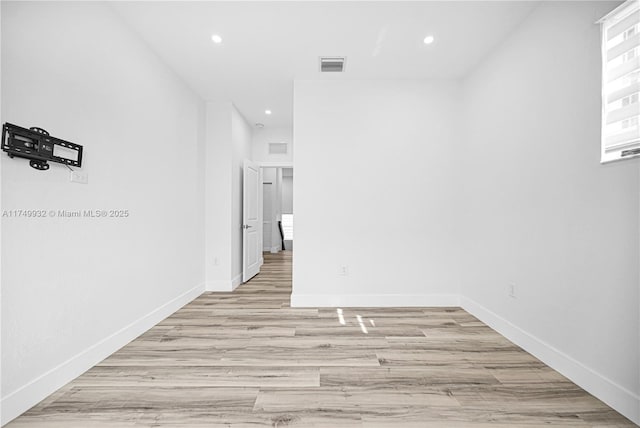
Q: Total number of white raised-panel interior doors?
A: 1